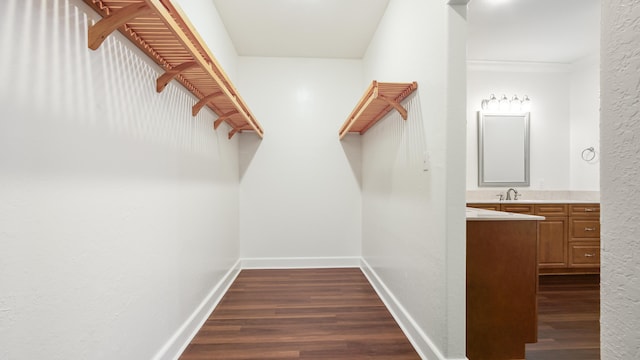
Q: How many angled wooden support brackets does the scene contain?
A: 6